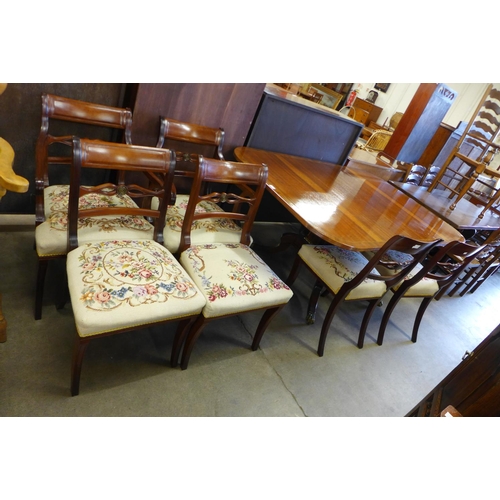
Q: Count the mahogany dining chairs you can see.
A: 6